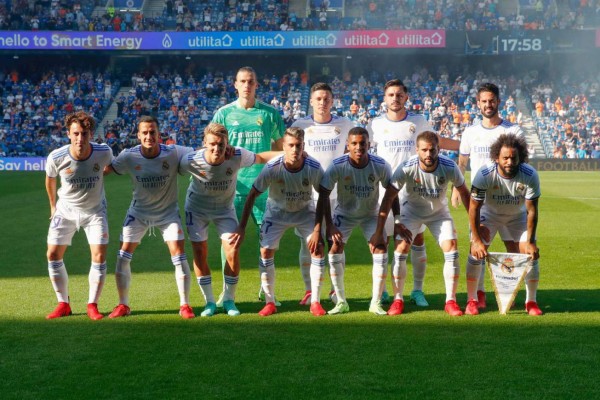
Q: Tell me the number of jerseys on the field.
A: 11